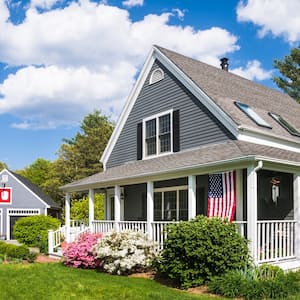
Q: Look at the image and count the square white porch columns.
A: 7